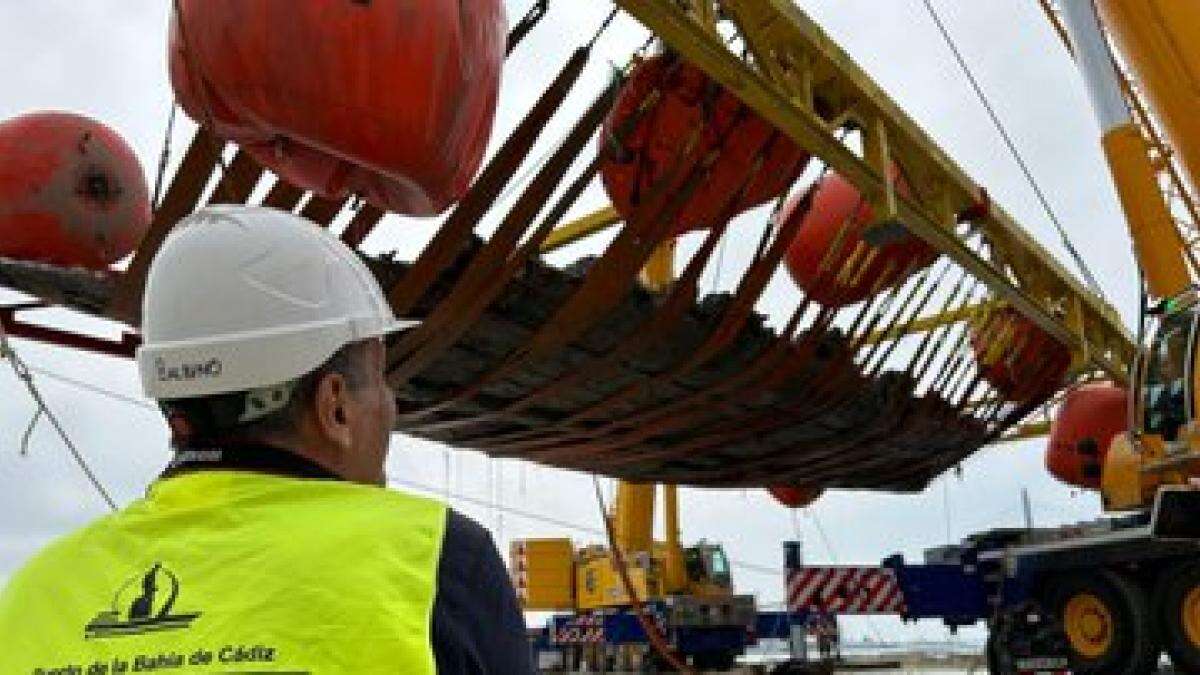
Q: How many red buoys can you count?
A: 7